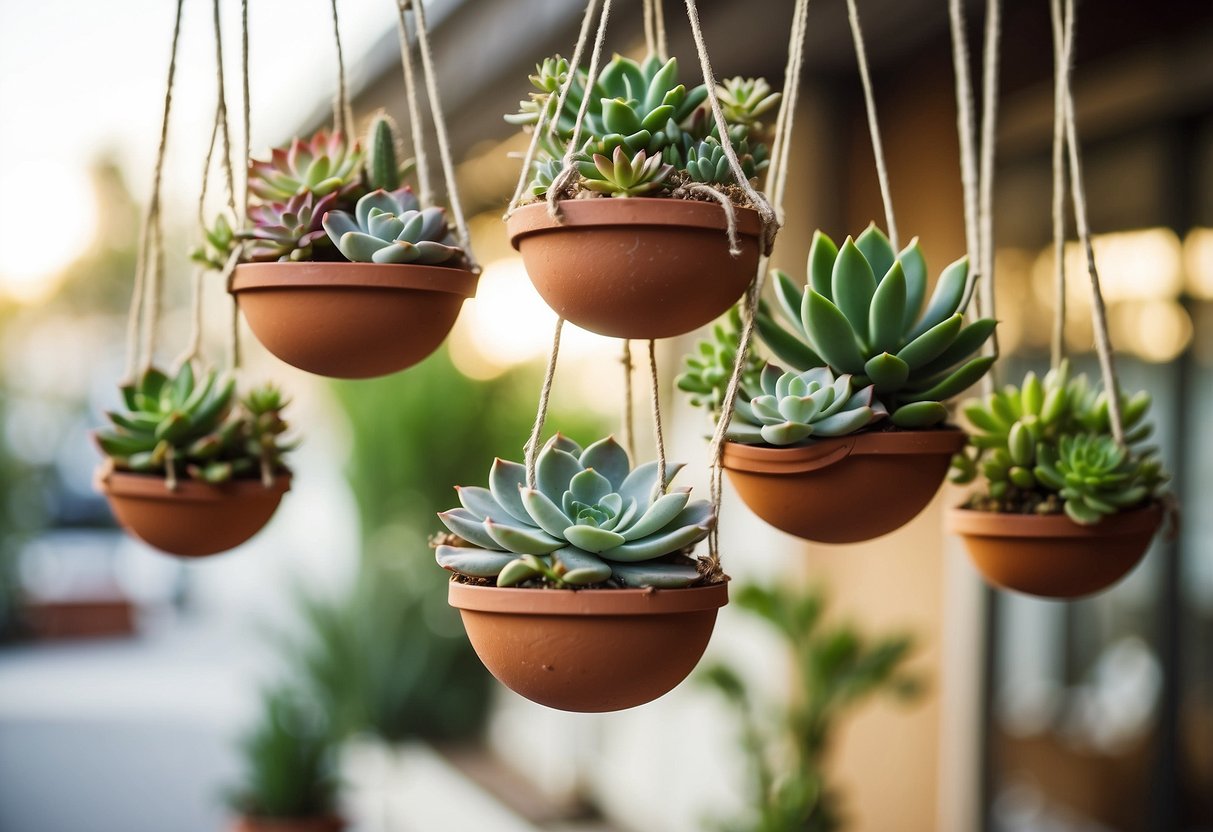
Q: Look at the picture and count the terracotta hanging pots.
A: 6